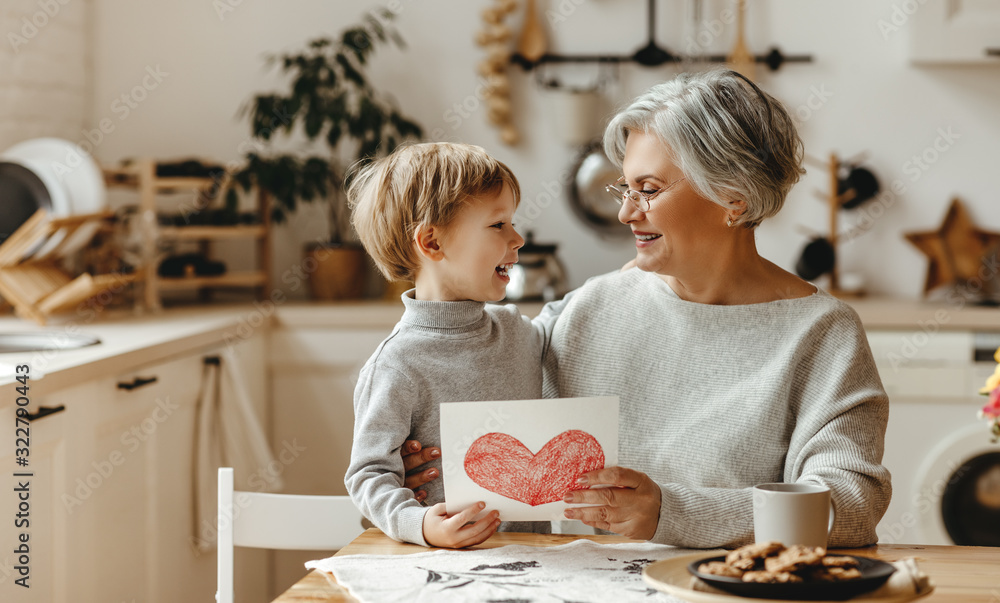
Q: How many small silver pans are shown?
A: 1